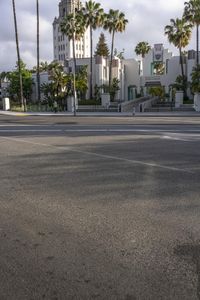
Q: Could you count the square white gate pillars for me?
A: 5